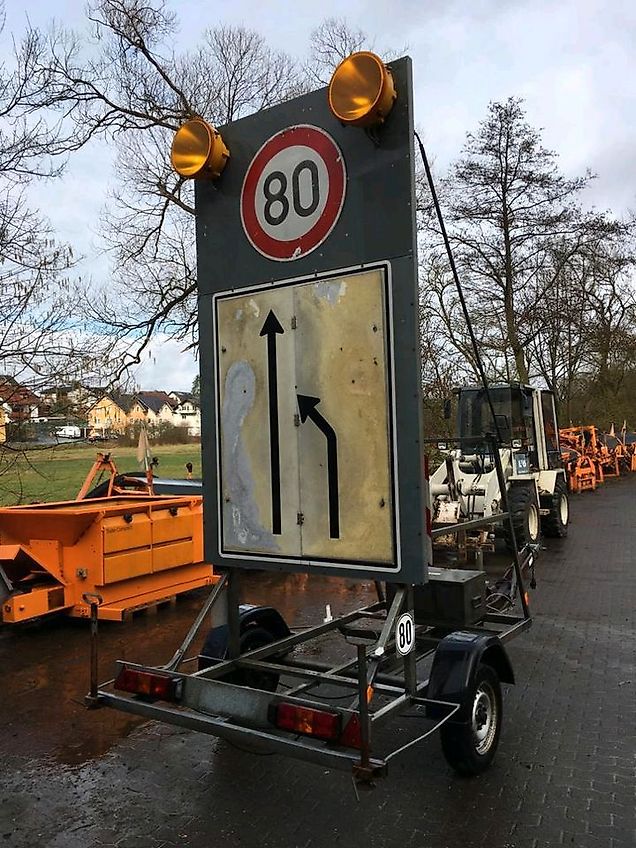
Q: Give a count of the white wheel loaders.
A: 1